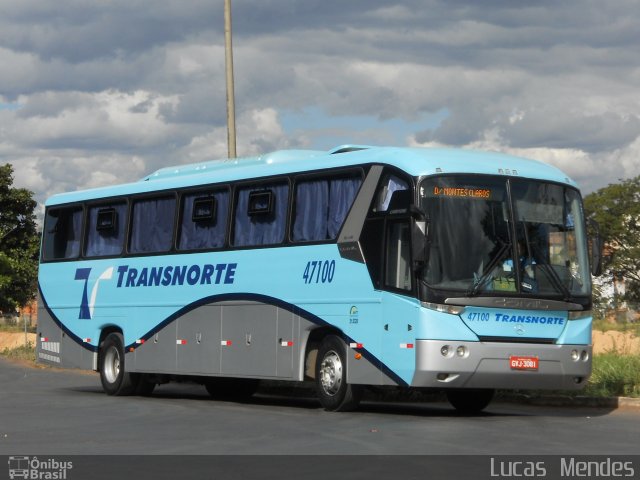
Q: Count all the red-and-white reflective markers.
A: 8